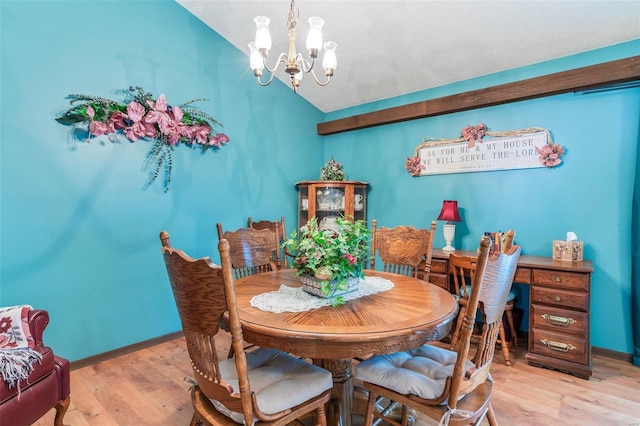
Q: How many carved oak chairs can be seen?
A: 5